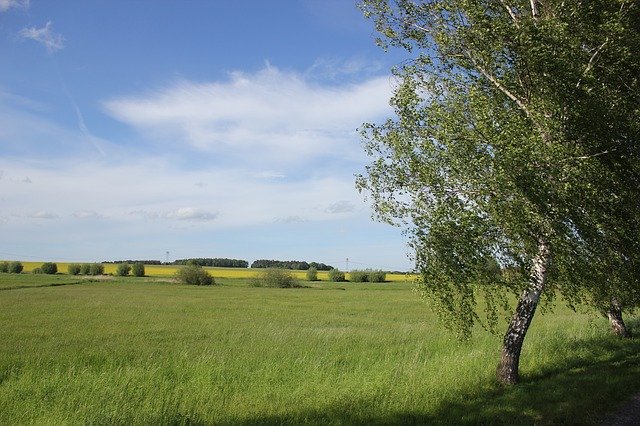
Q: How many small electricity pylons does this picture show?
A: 2